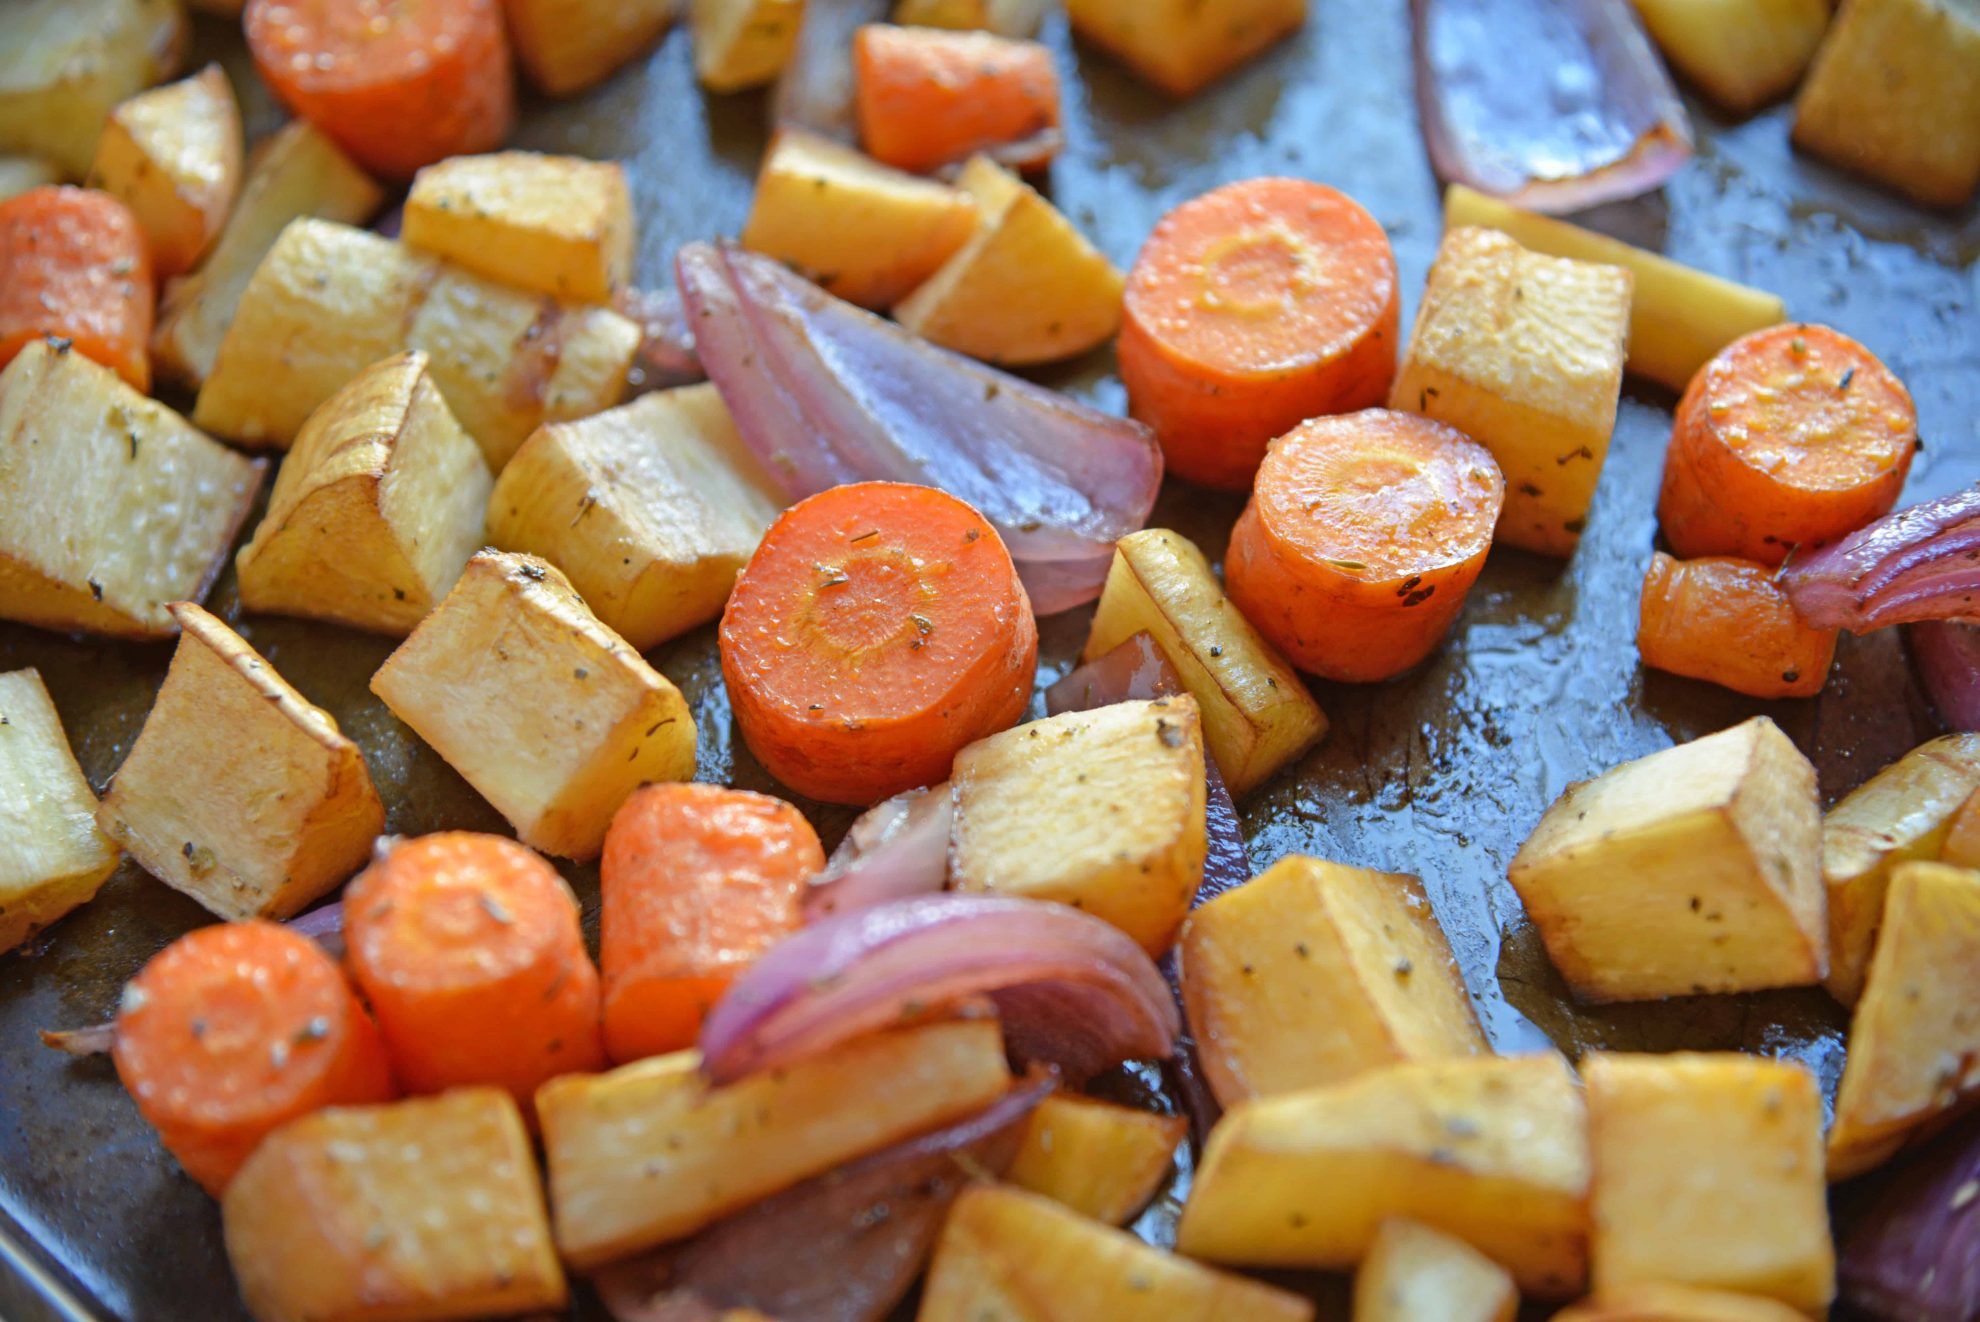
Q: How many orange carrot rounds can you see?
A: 11